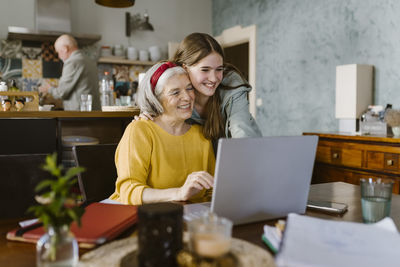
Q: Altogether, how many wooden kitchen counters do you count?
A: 1